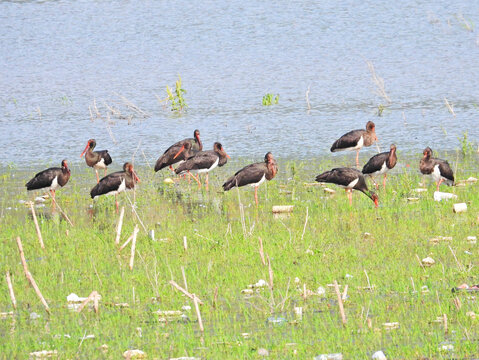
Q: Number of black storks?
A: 11